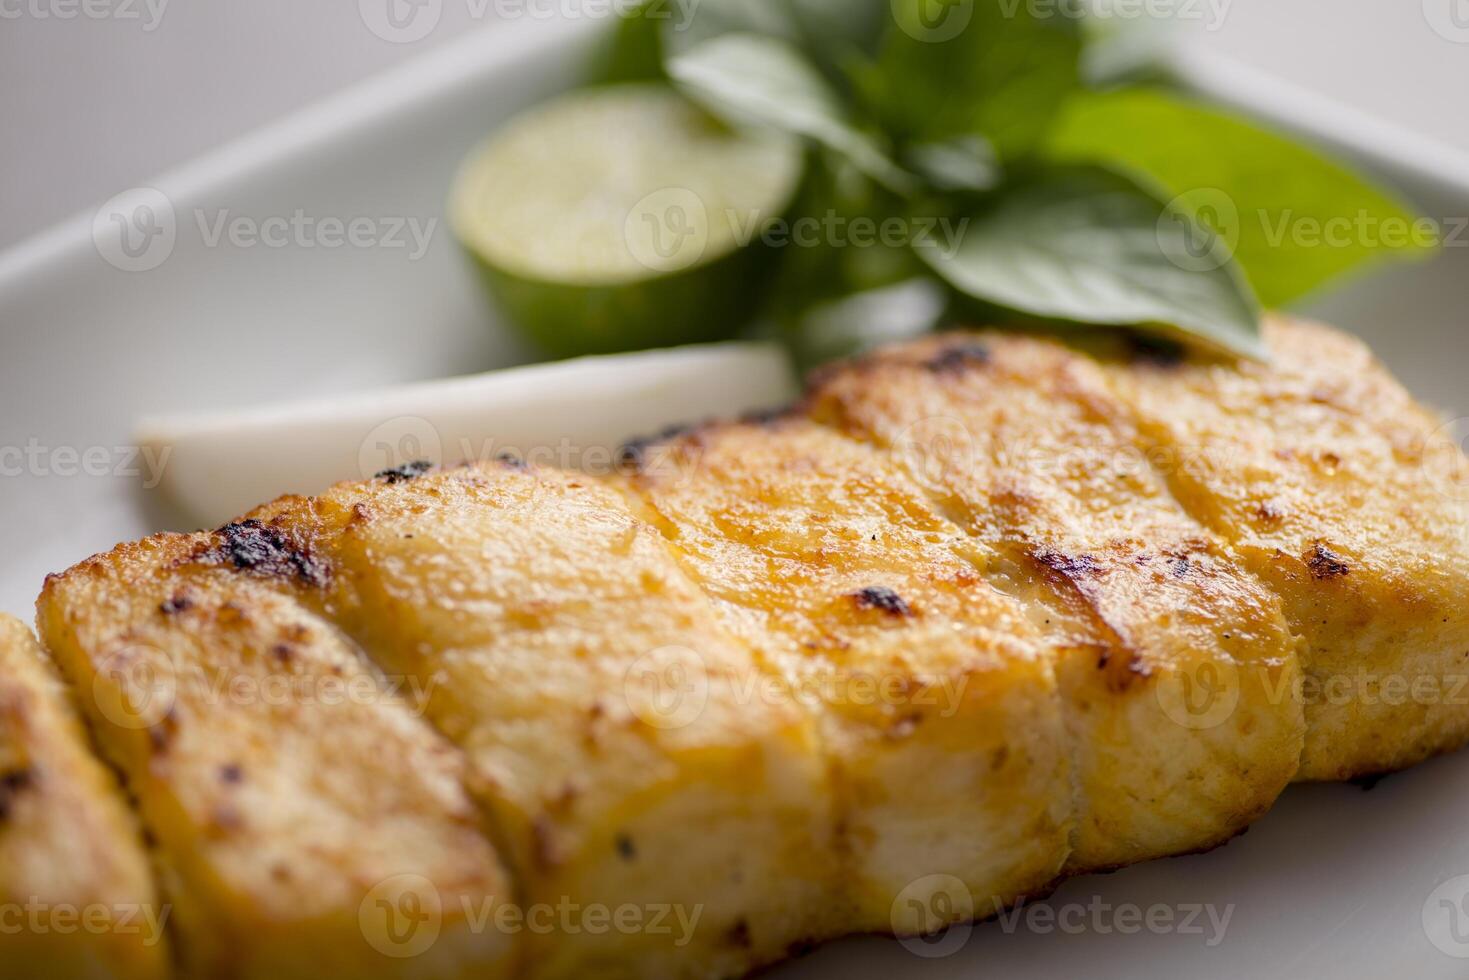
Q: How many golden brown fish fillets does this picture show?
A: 6